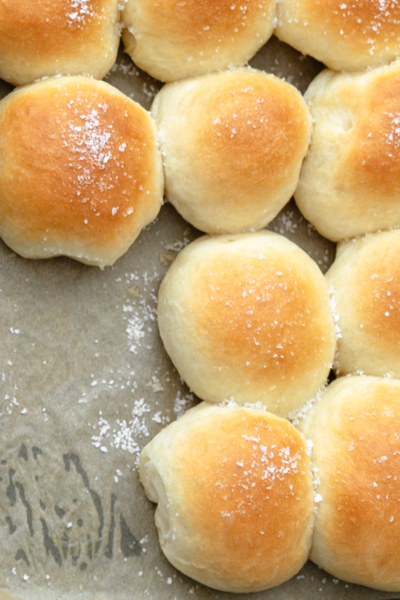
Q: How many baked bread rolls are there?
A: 10